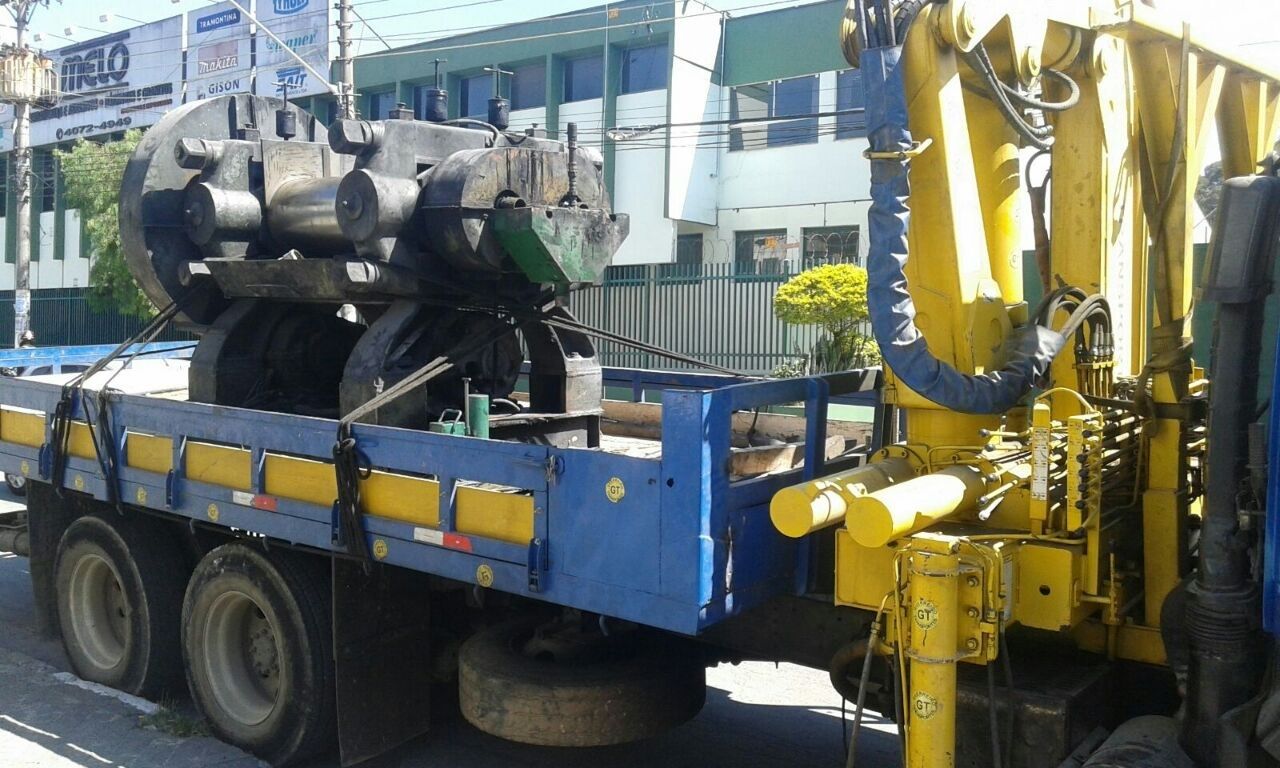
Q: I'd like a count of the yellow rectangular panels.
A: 7